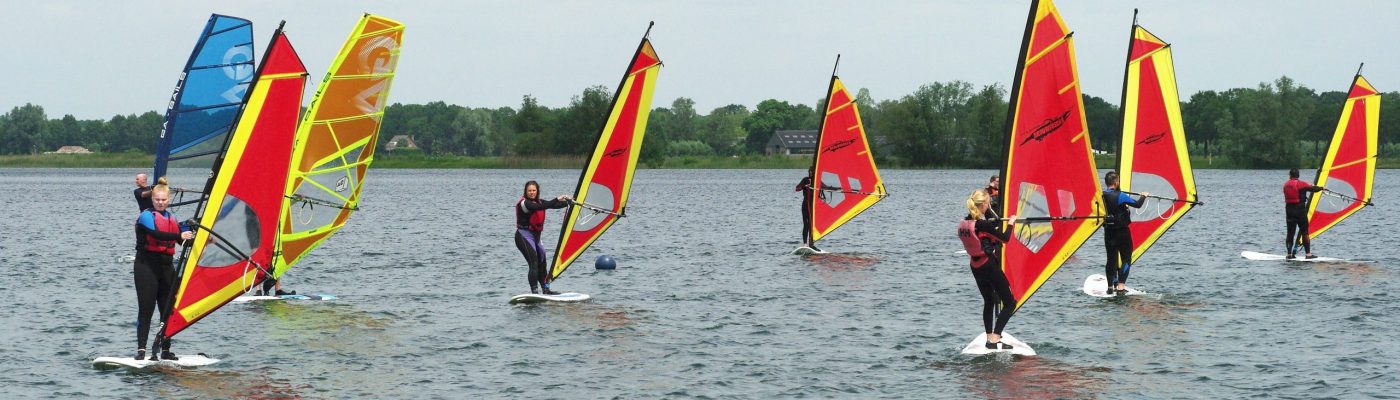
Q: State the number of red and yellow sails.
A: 6